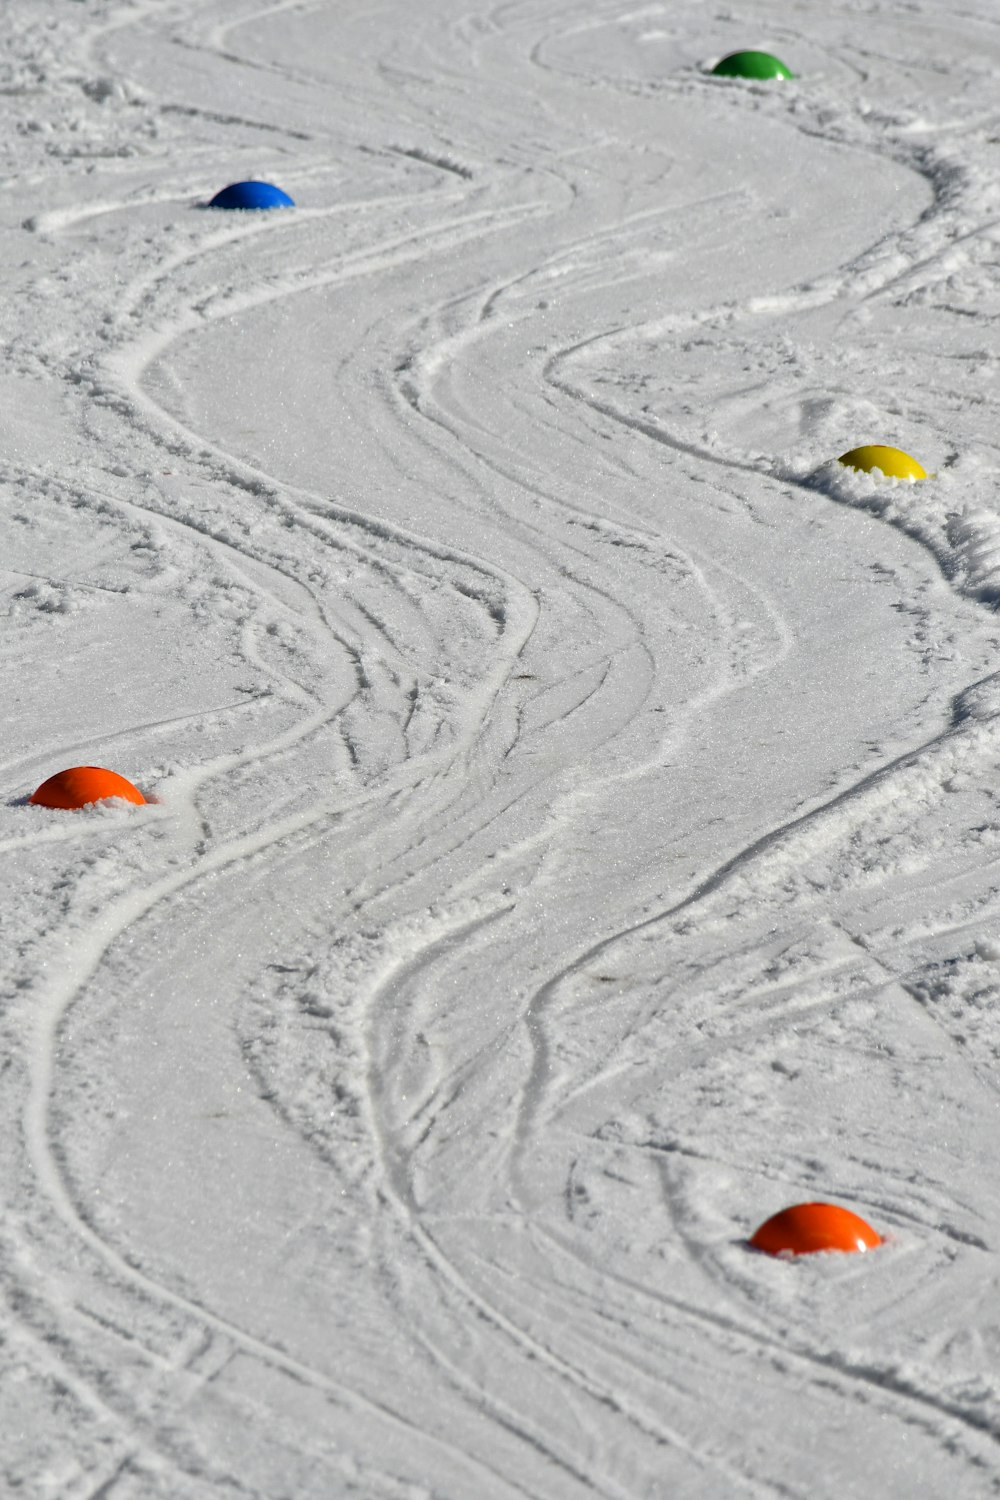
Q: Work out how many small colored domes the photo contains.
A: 5